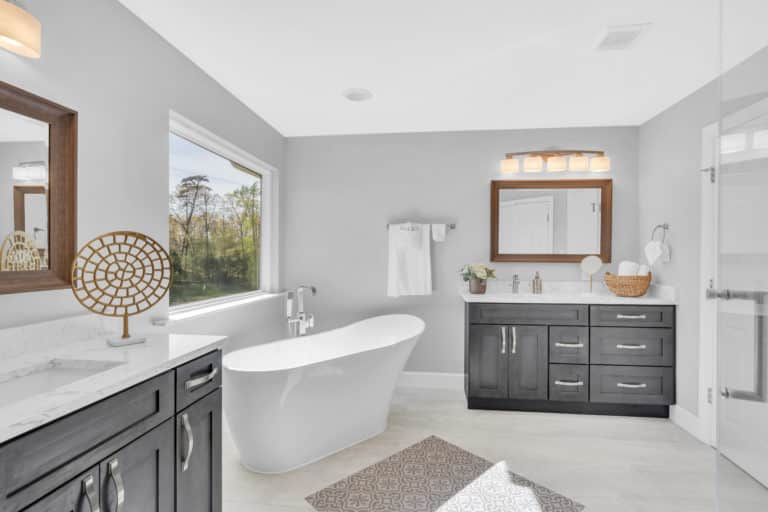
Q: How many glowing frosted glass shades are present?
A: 6